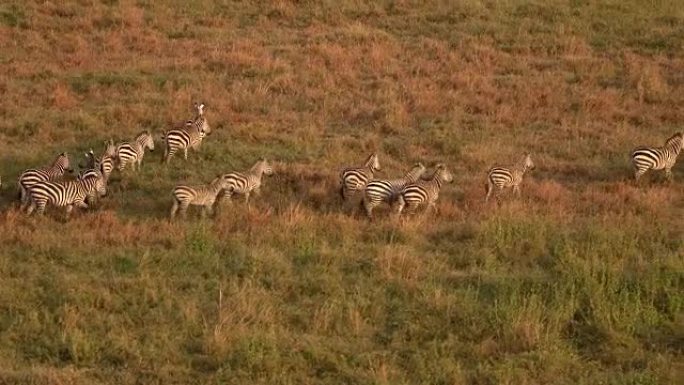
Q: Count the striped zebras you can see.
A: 14